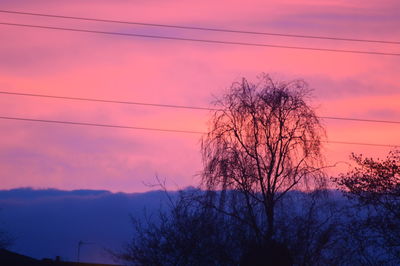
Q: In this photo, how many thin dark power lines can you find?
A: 4